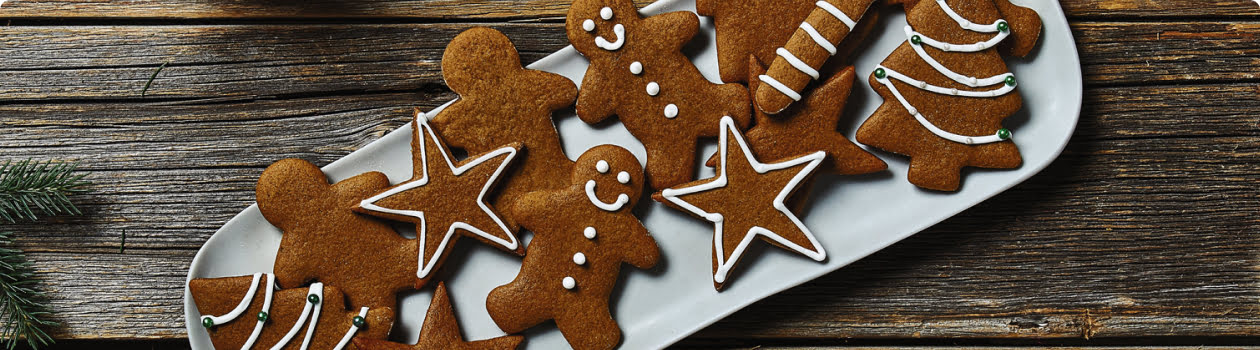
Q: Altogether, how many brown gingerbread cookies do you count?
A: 13